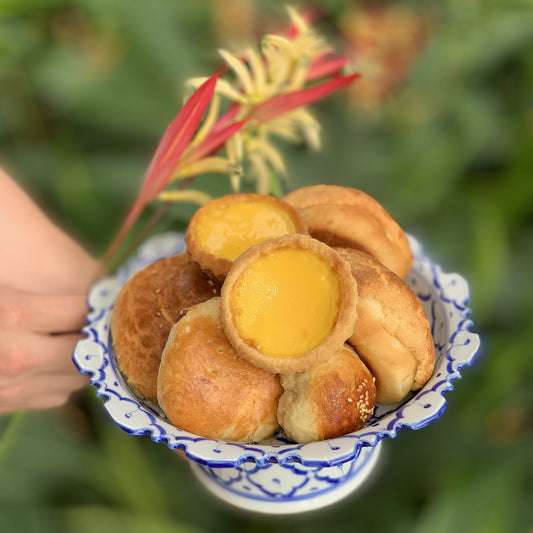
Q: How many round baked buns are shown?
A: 5